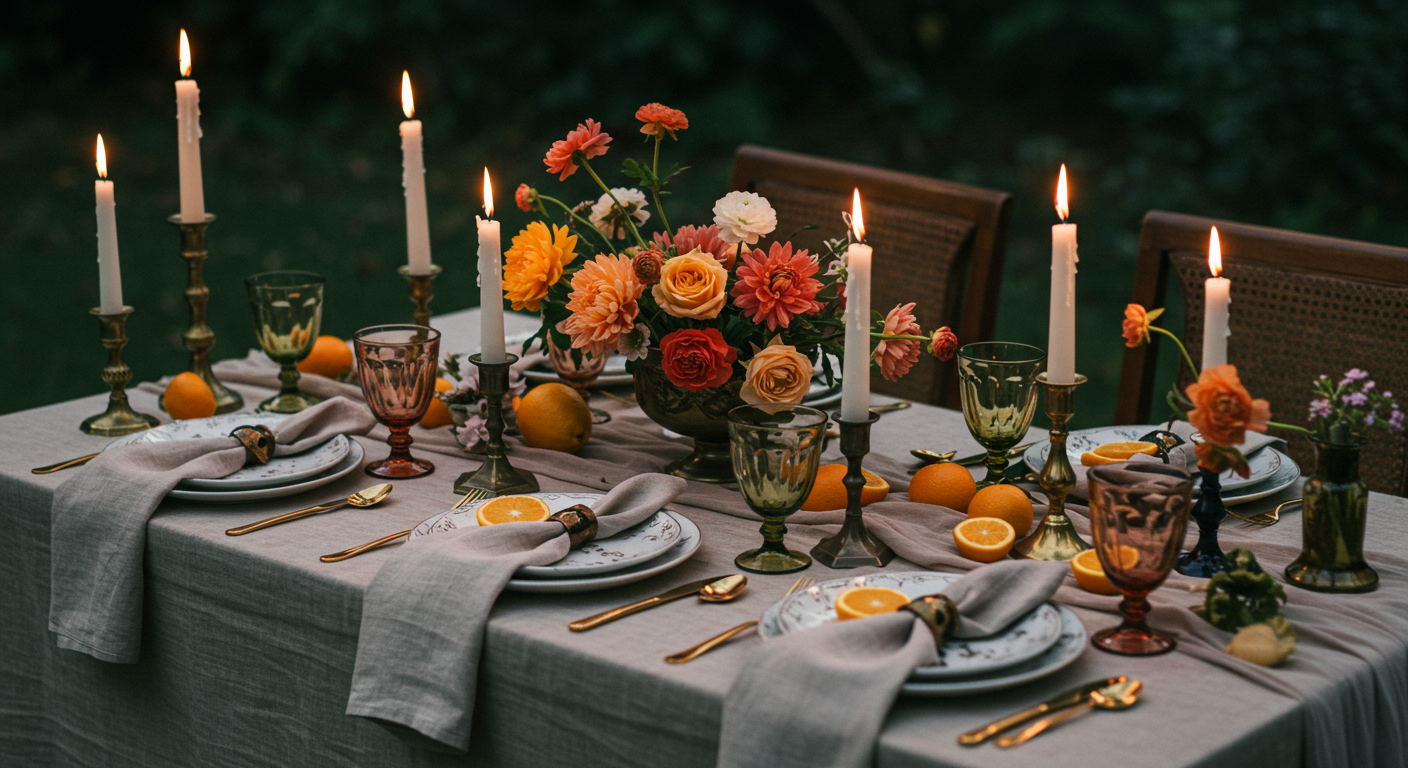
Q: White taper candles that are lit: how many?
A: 7